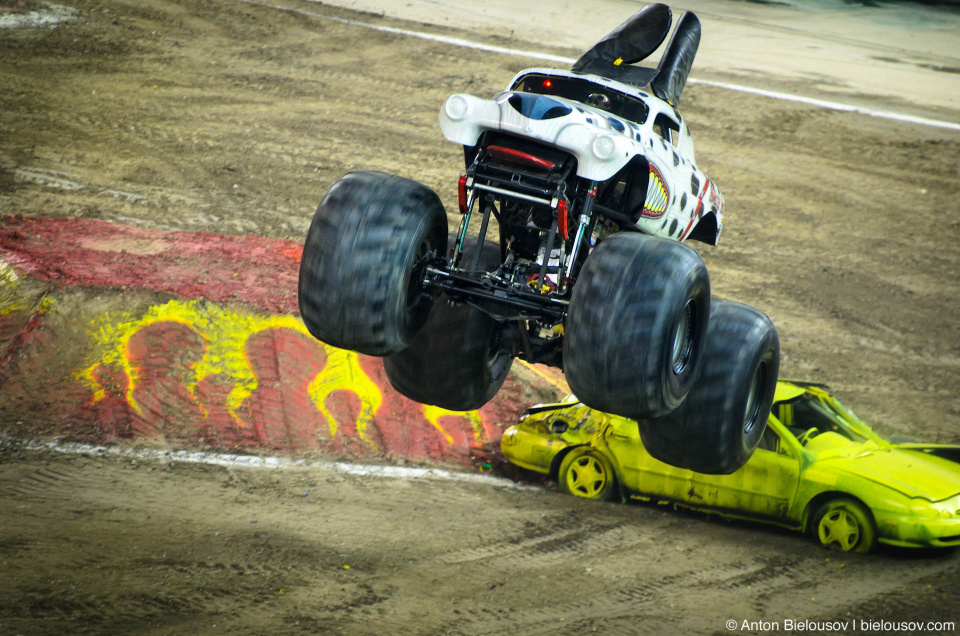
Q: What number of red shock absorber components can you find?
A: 2